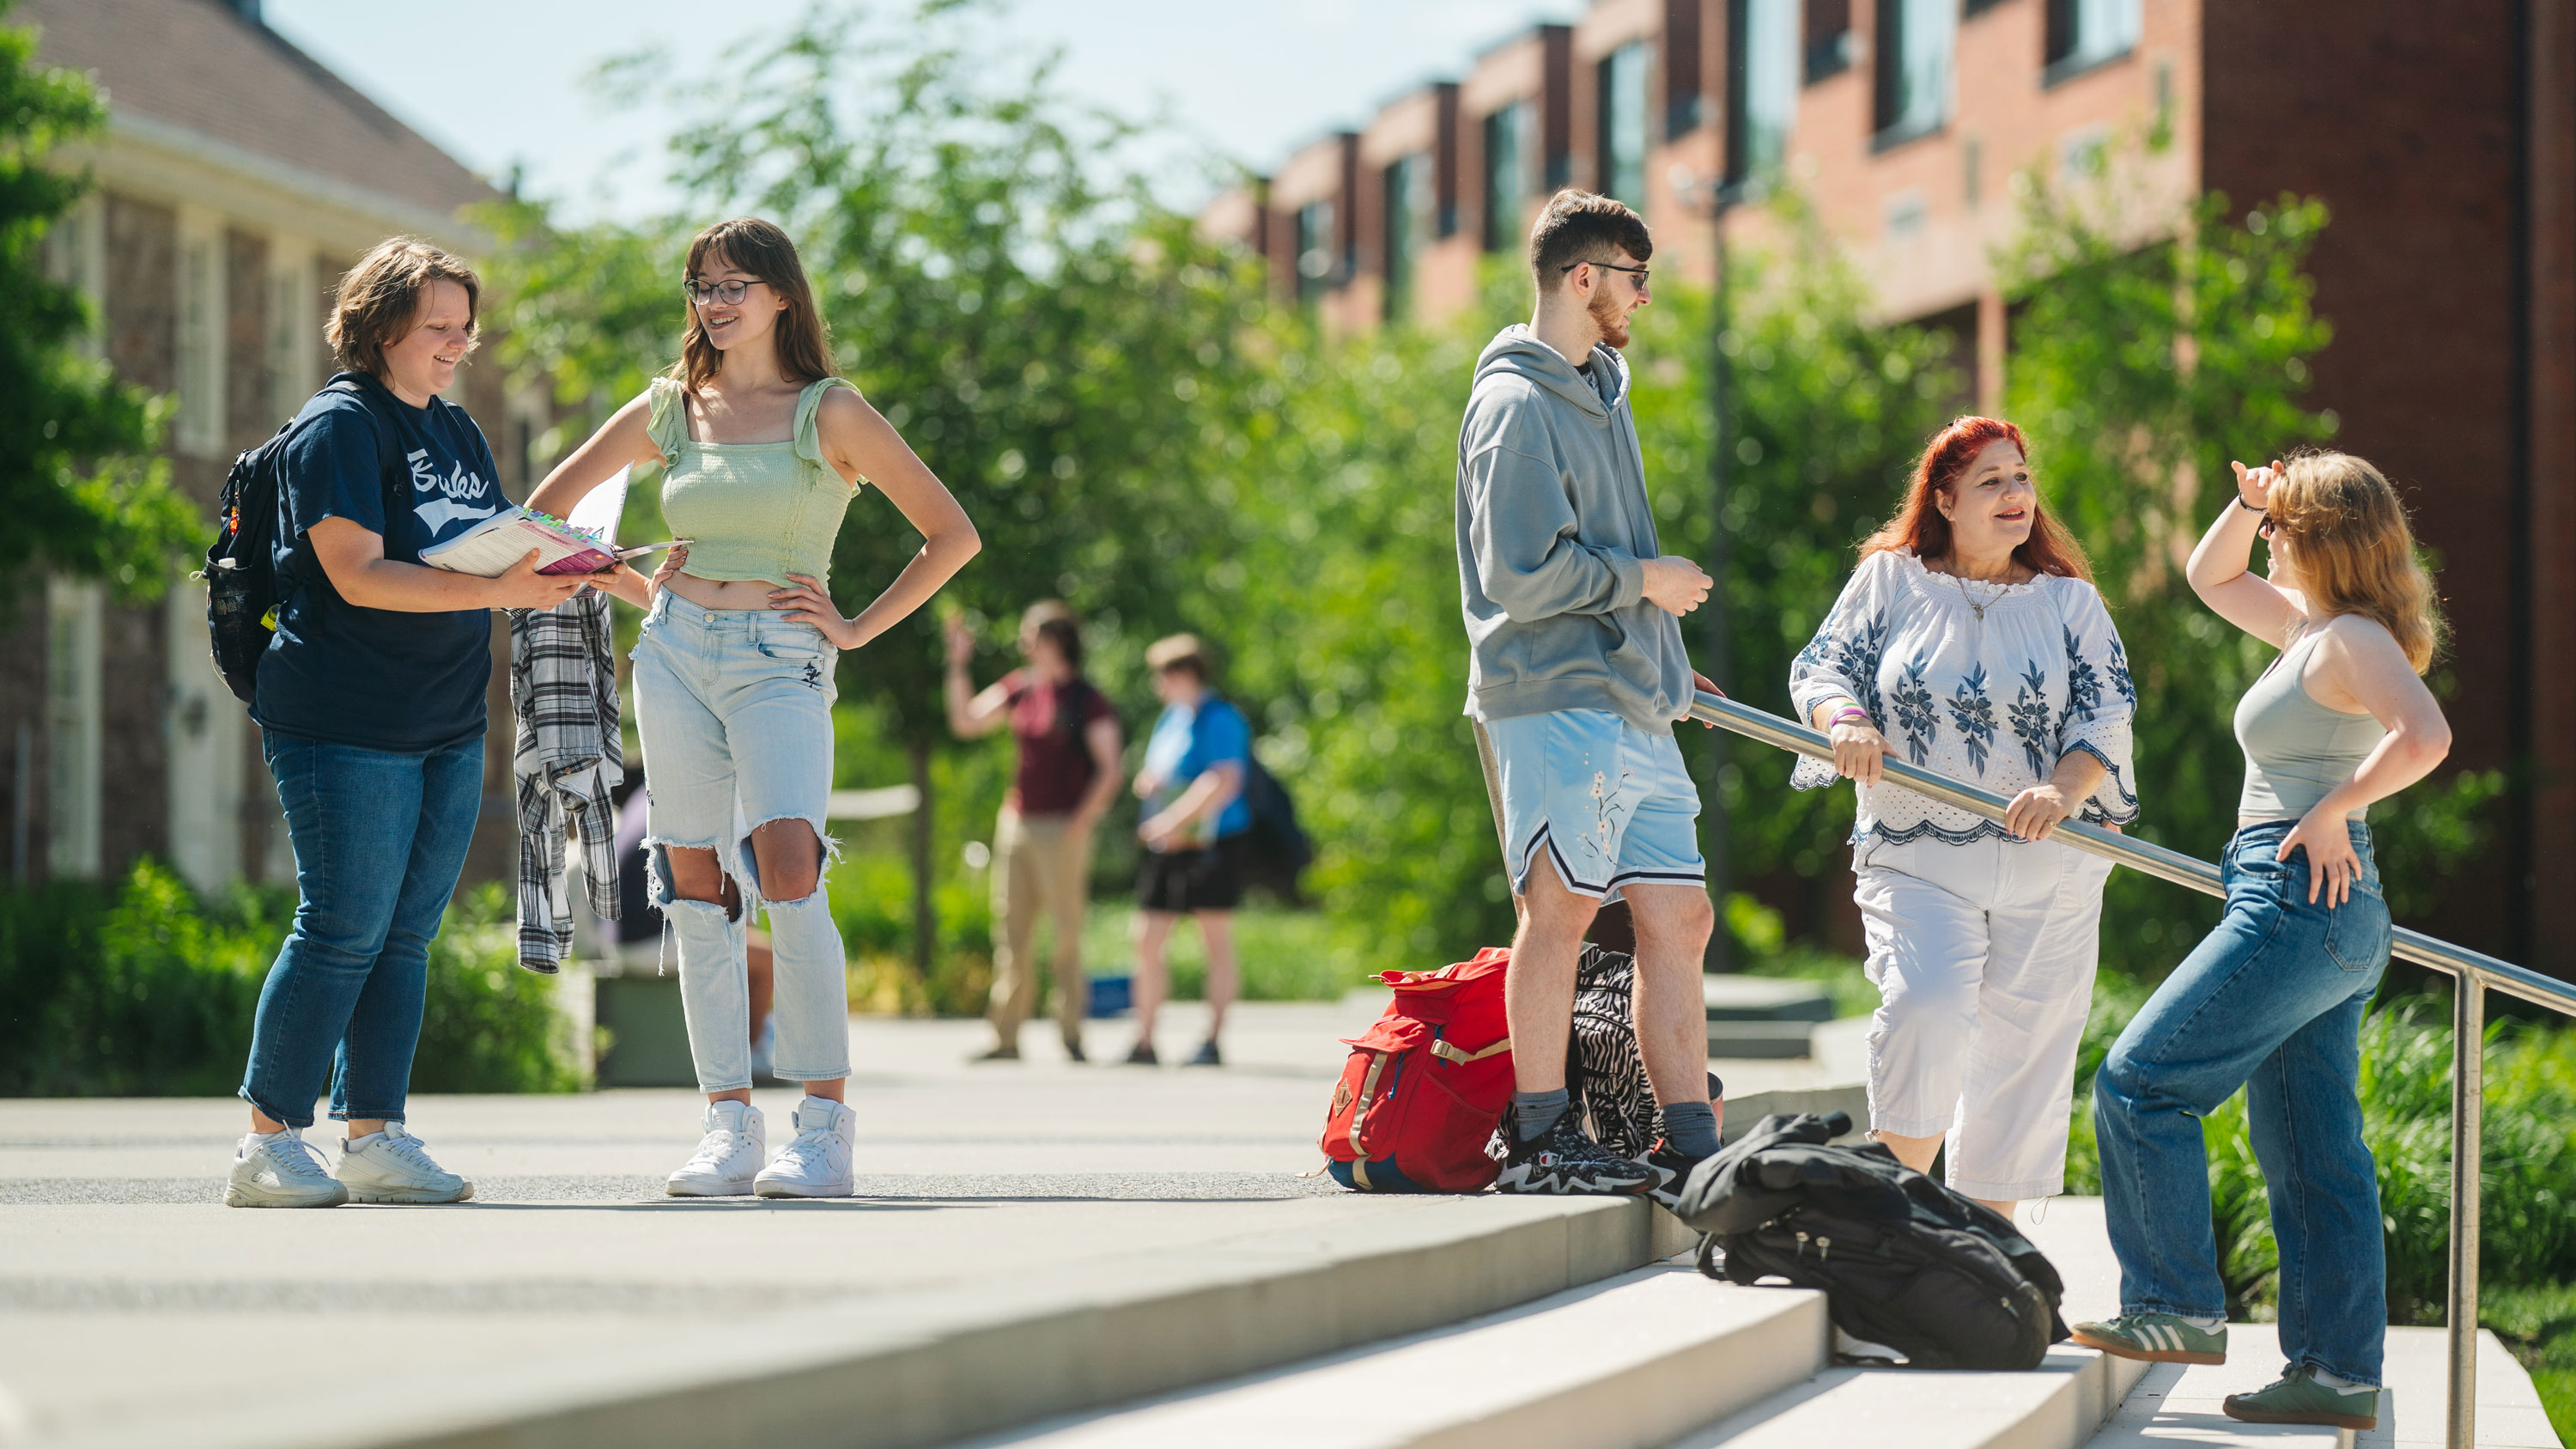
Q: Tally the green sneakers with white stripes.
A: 2